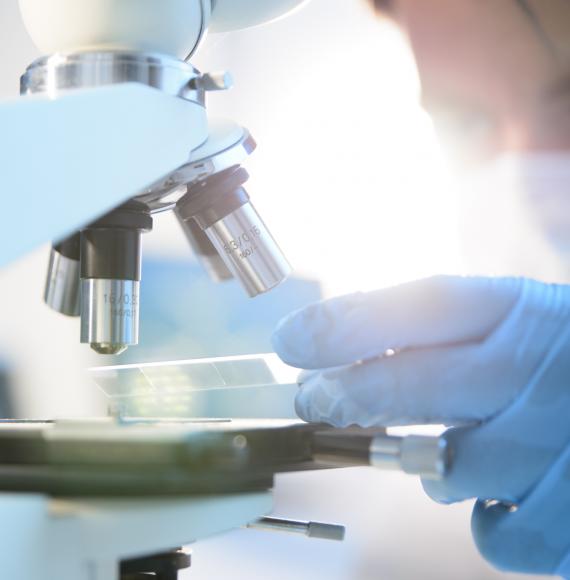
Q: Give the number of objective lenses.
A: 4